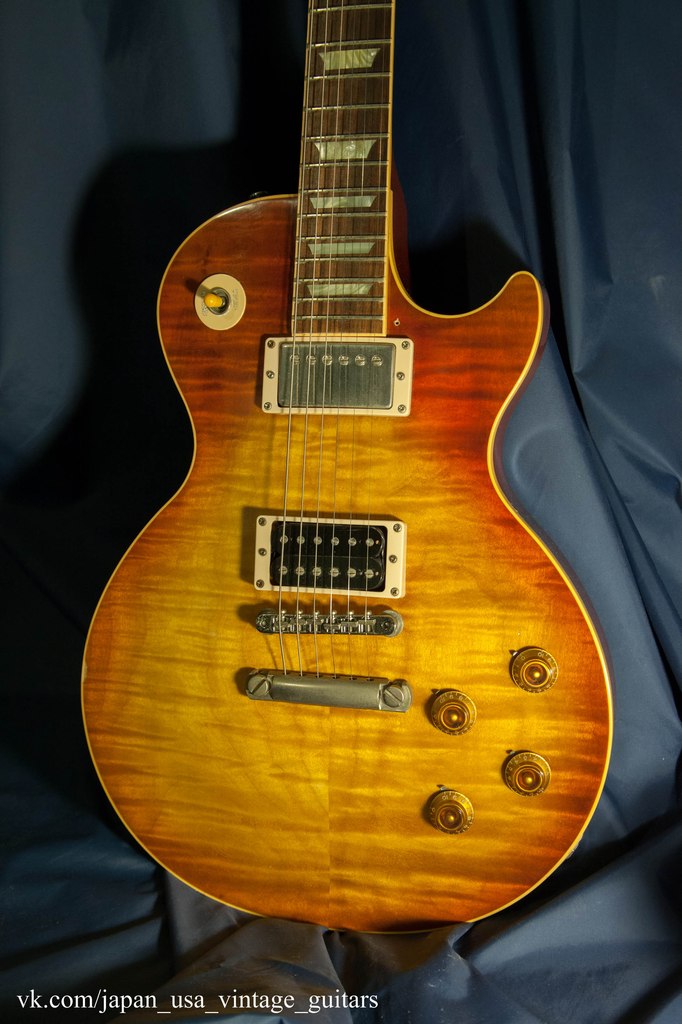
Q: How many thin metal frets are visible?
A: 13